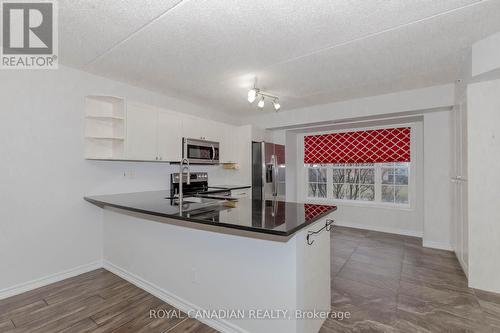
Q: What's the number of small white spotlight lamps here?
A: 3